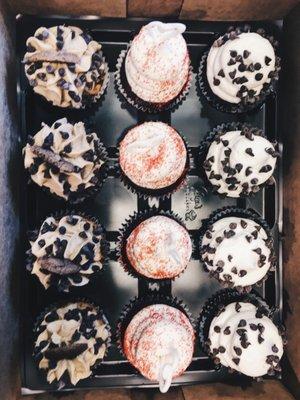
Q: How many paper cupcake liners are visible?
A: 12